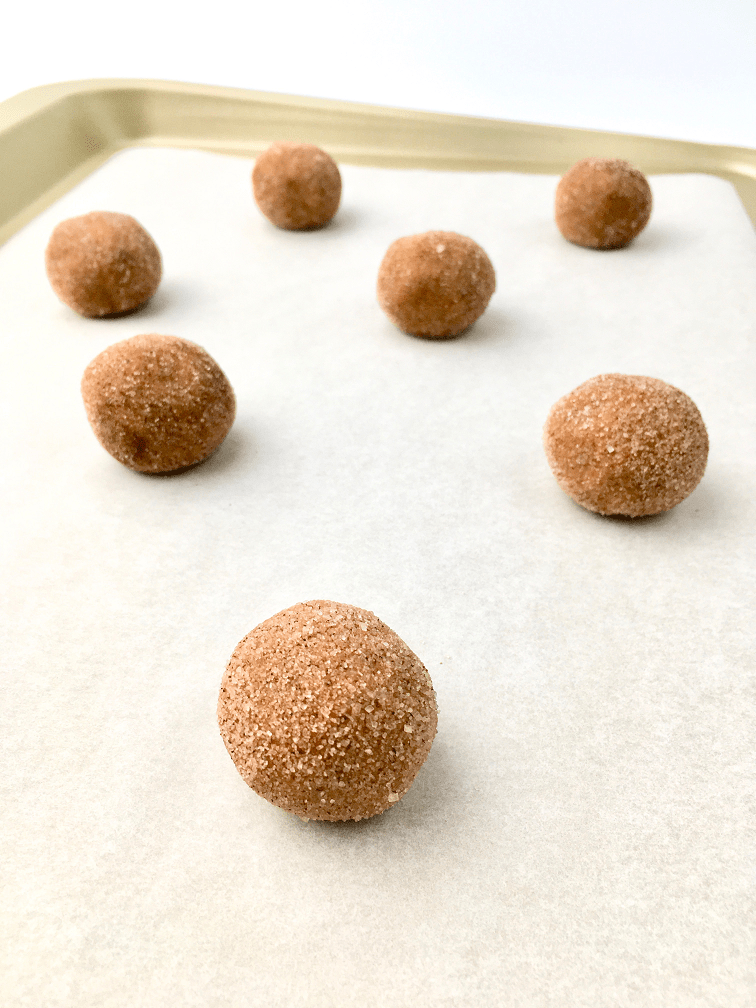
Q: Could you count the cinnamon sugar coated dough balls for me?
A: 7